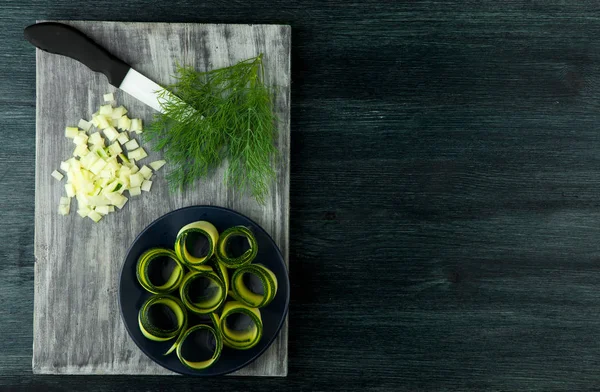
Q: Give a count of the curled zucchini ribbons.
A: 8